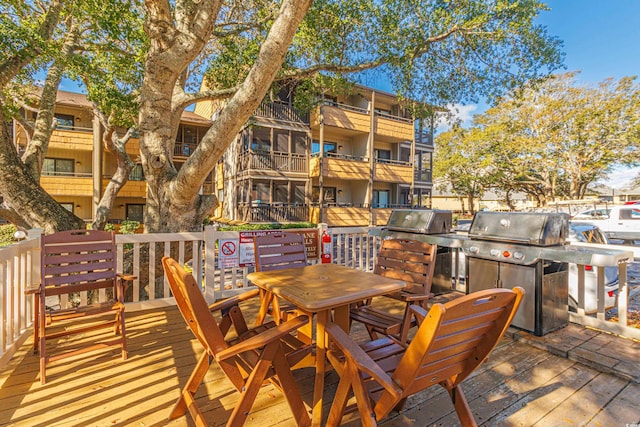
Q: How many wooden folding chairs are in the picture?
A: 5